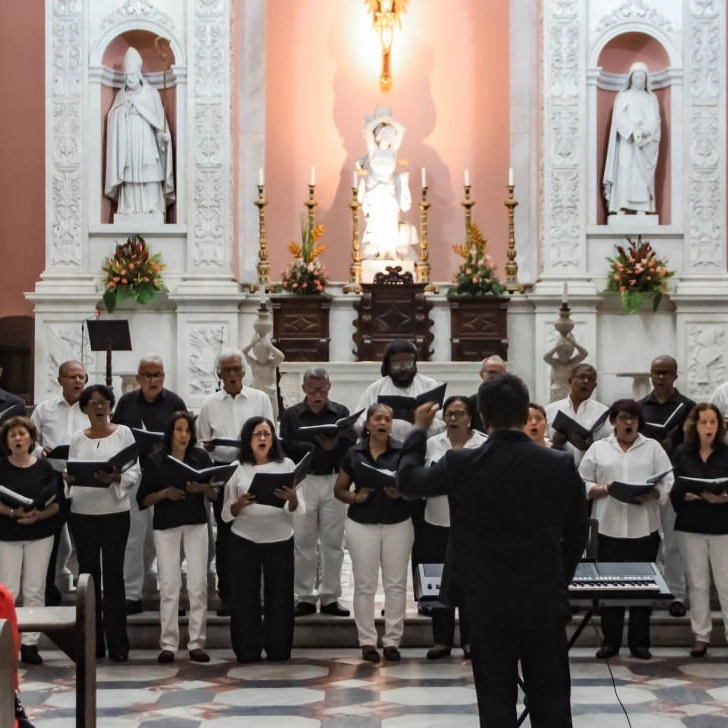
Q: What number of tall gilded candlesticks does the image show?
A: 6